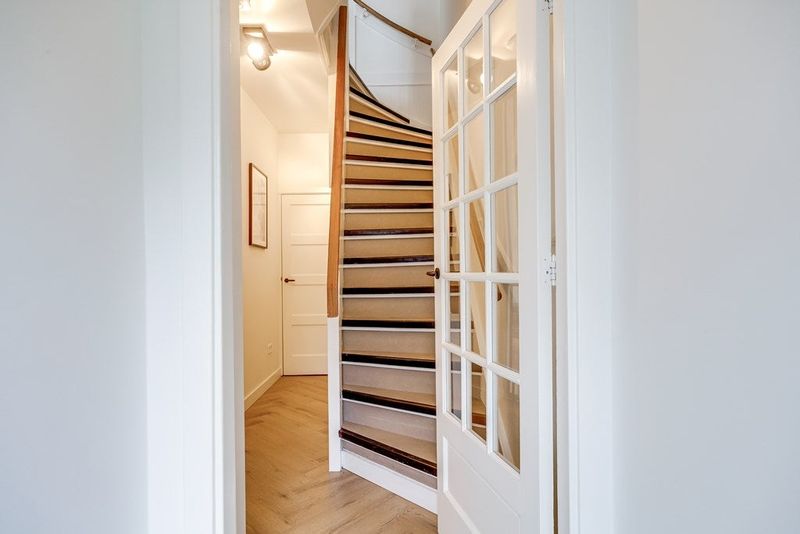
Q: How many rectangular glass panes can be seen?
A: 15